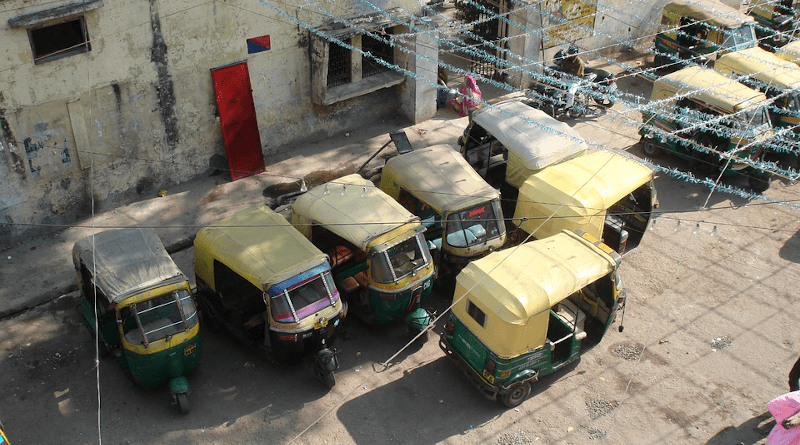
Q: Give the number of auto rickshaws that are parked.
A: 12